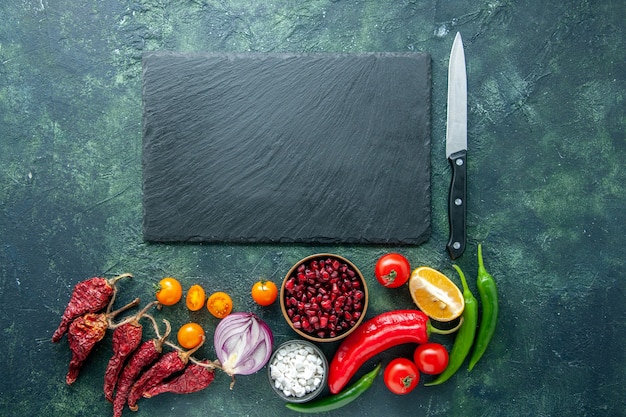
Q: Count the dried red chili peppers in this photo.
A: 6